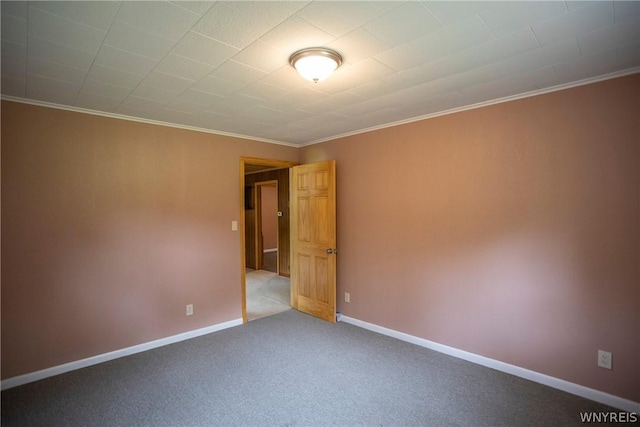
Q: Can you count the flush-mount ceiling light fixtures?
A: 1